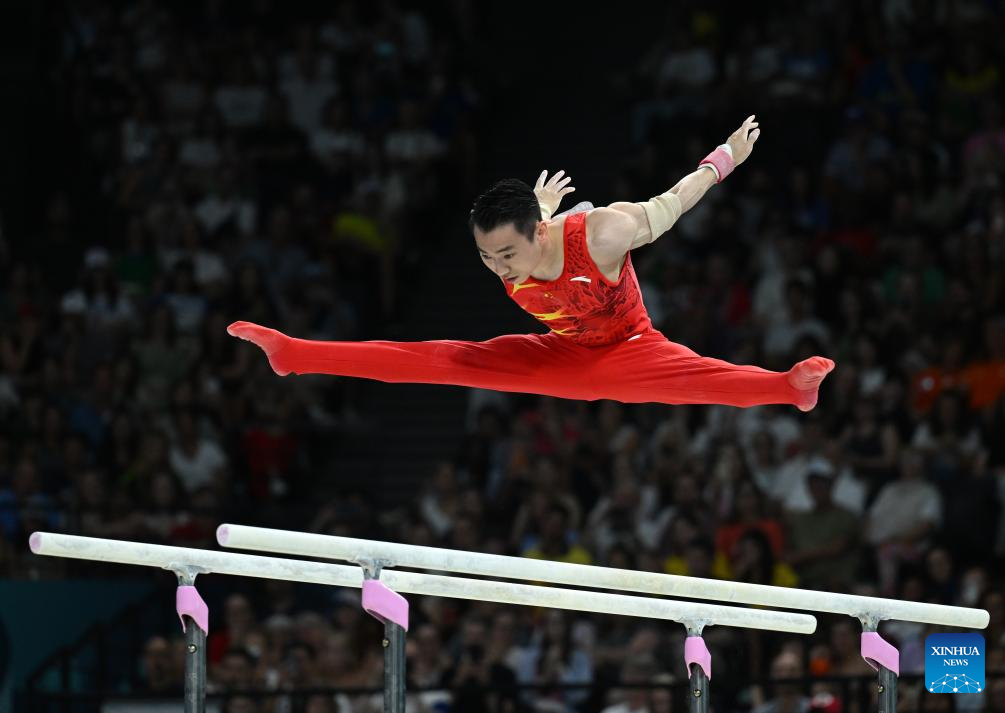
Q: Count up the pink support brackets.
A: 4